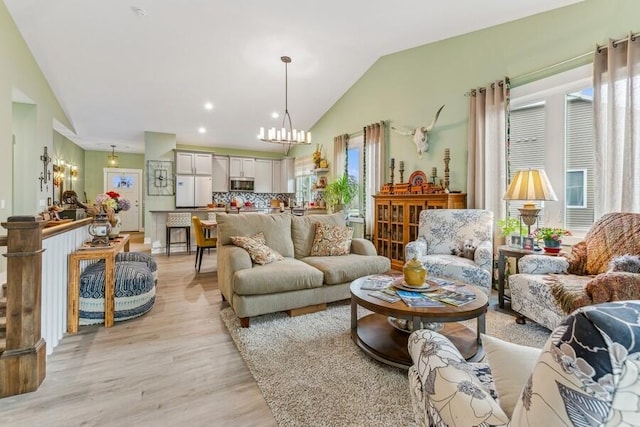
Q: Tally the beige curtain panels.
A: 4